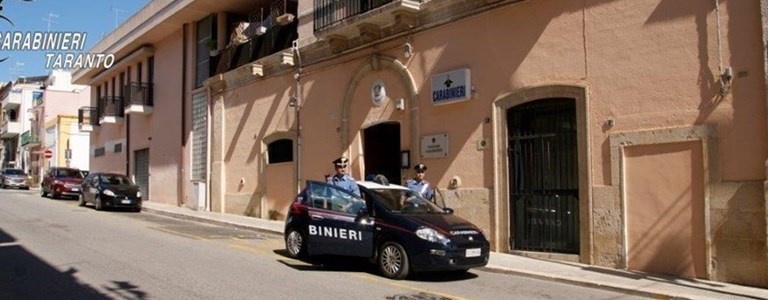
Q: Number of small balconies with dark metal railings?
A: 3